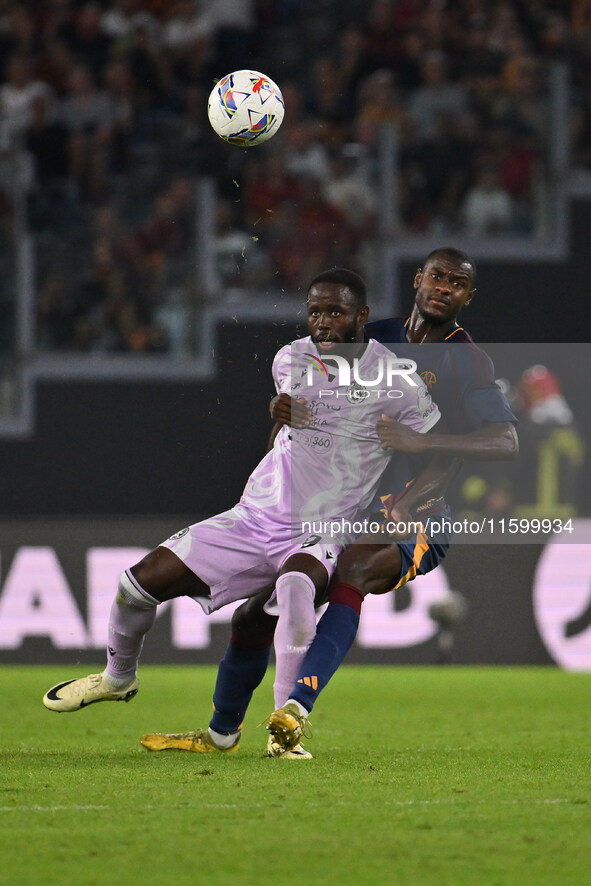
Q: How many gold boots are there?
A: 2